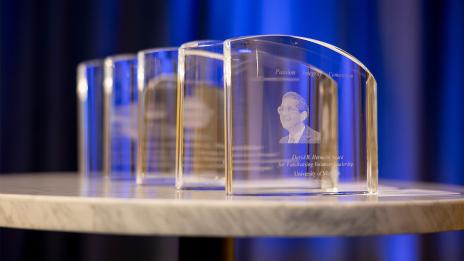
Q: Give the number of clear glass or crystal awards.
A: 5